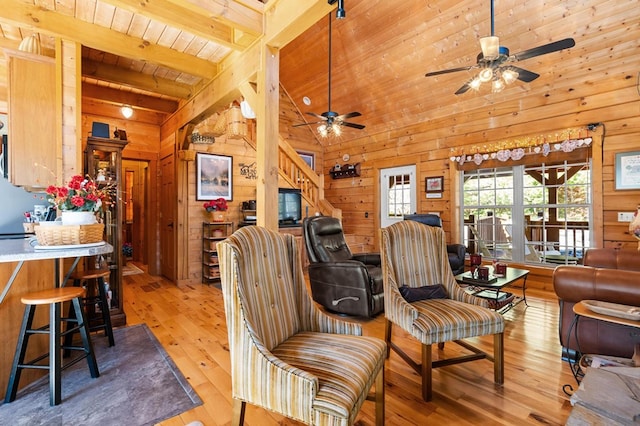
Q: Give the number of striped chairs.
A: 2